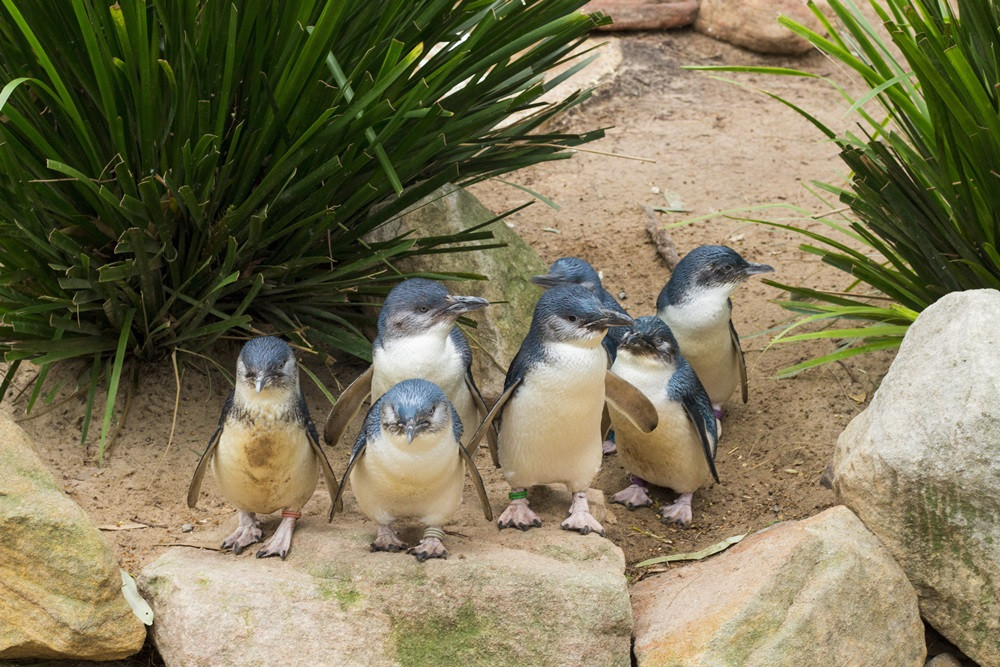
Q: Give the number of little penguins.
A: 7